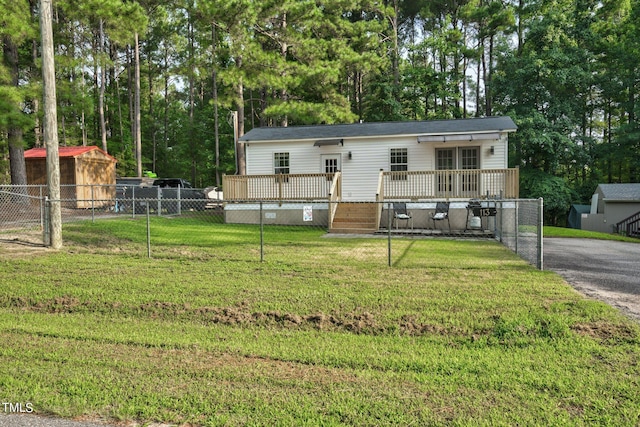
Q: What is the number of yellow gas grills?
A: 0